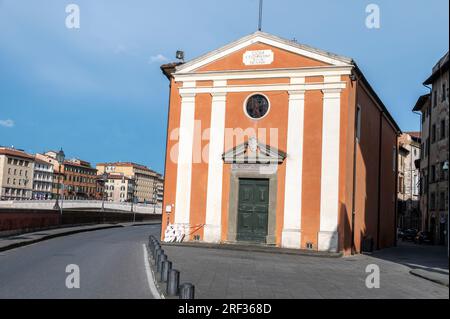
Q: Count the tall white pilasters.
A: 4